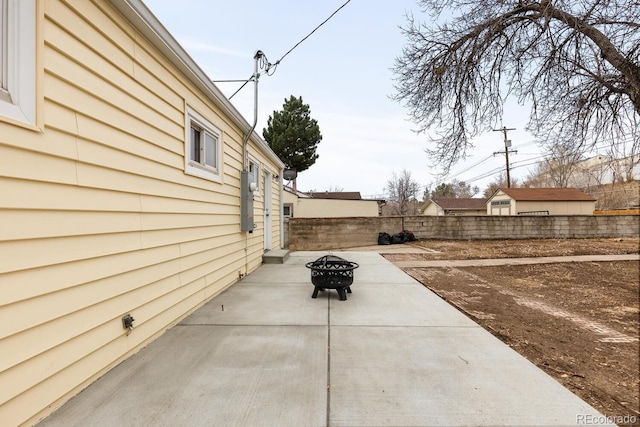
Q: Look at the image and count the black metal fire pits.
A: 1